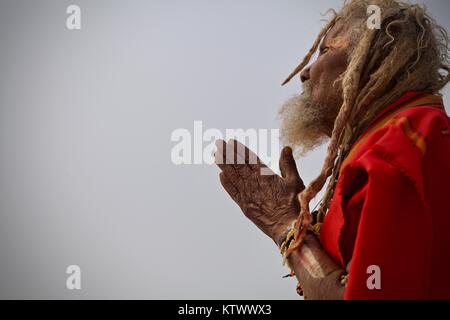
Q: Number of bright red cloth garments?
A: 1